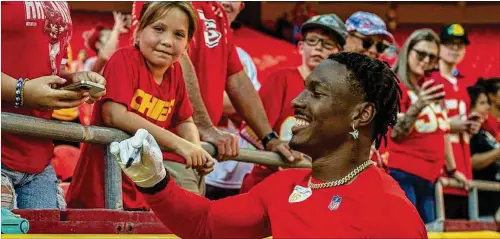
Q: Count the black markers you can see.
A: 1